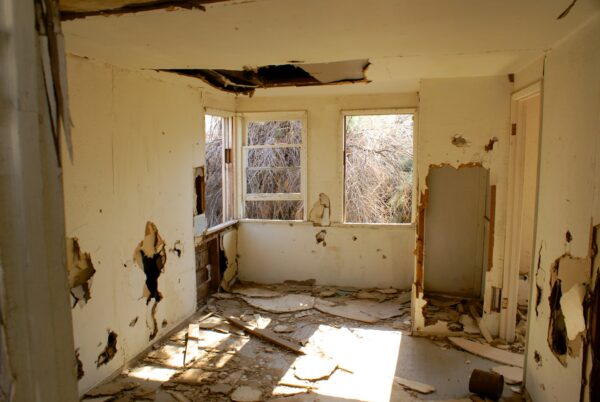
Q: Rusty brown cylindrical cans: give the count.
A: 1